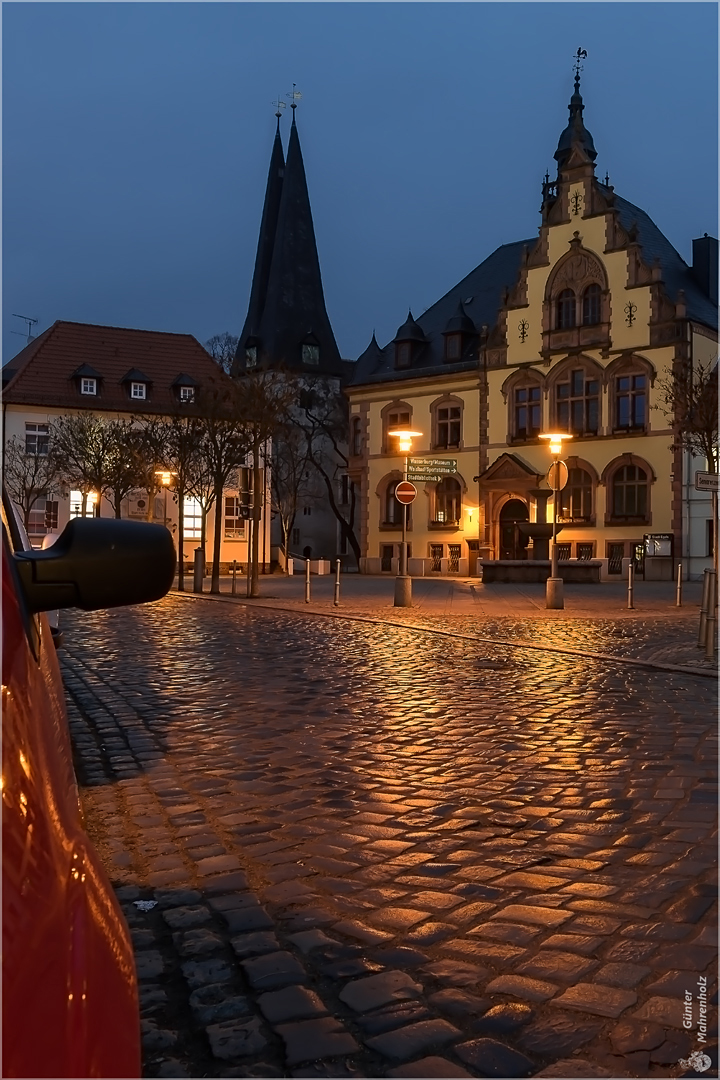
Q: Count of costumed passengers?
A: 0